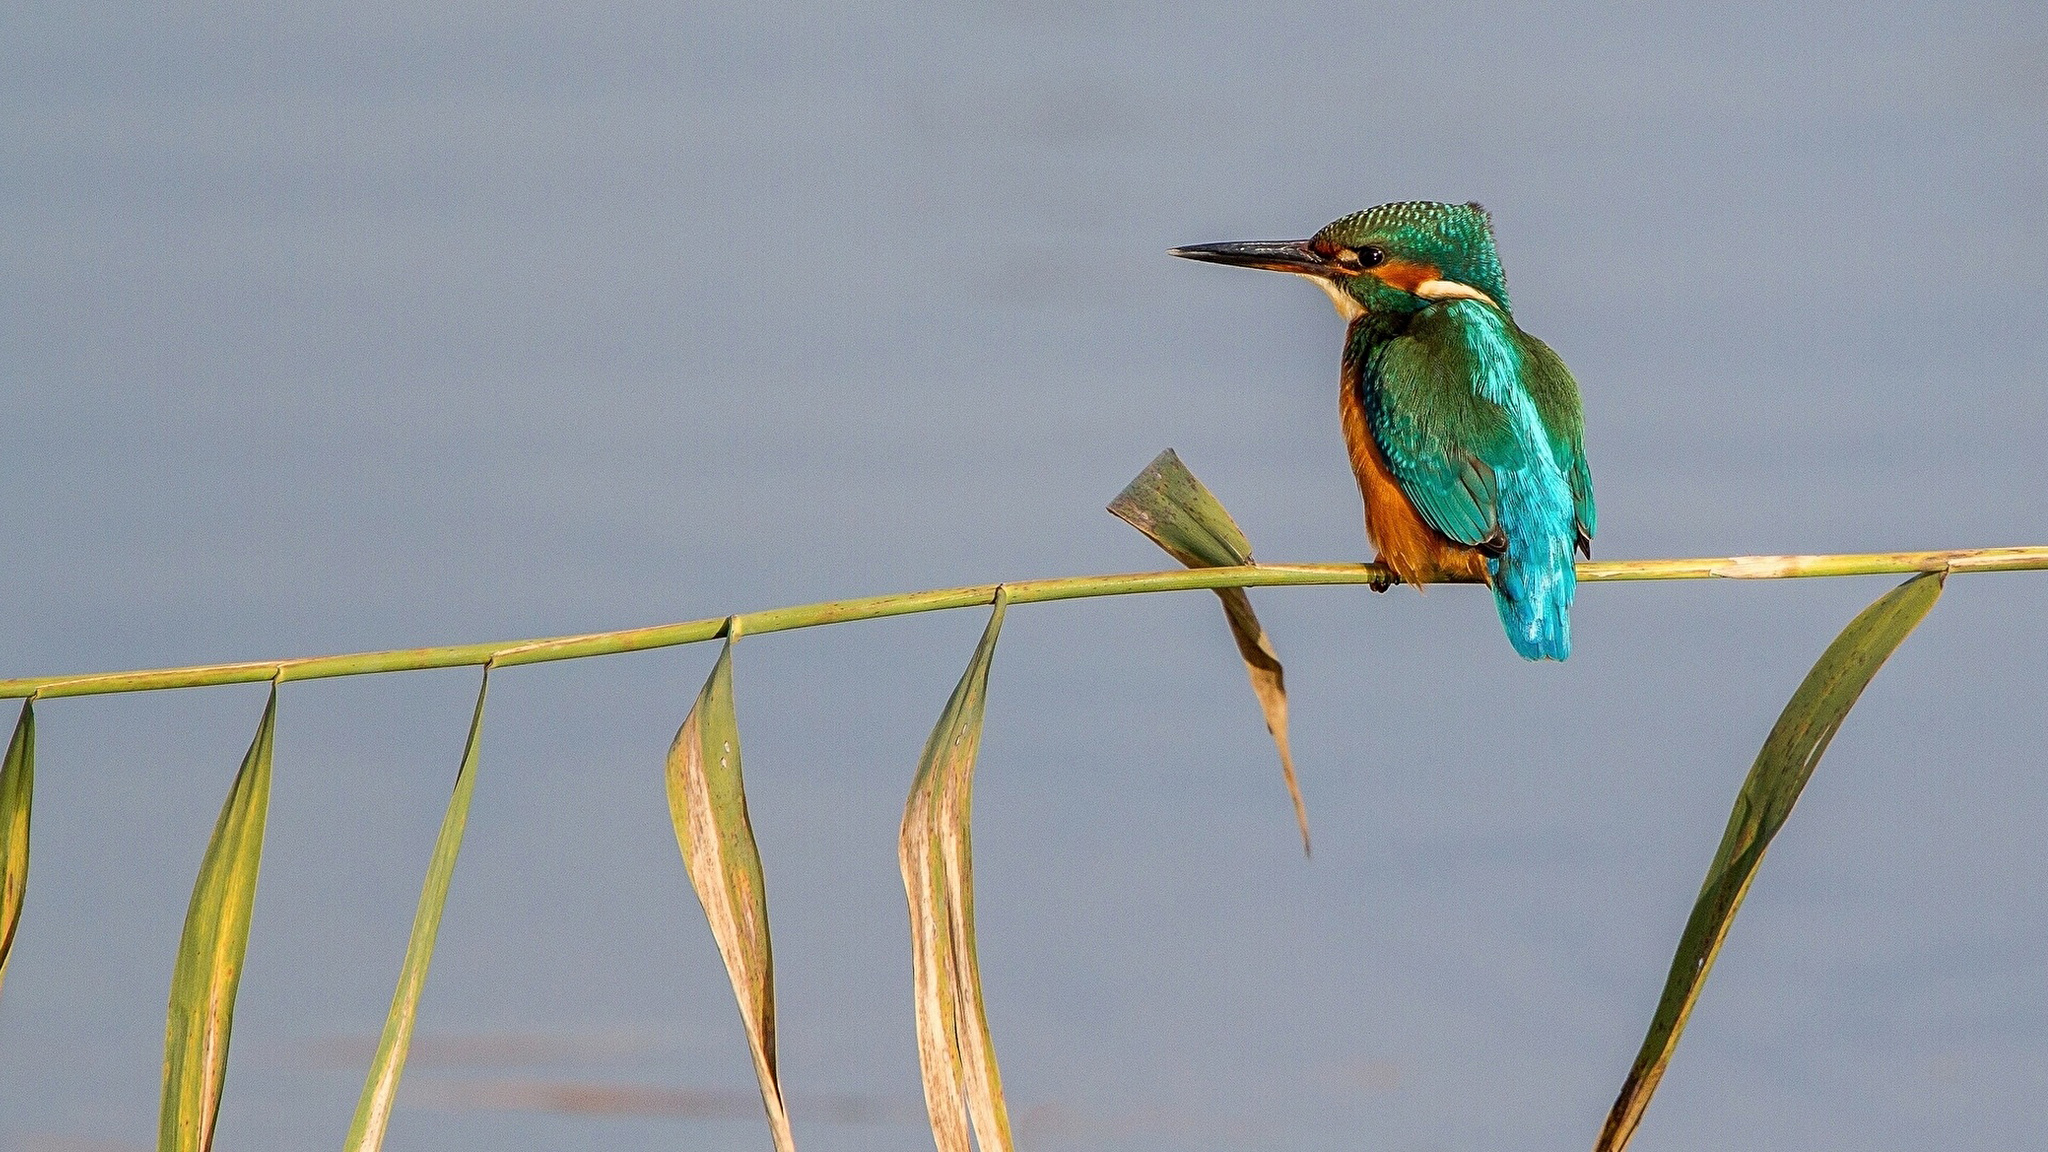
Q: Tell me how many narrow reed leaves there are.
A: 7